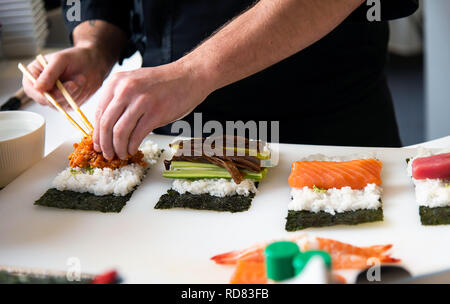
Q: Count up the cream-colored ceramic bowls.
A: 1